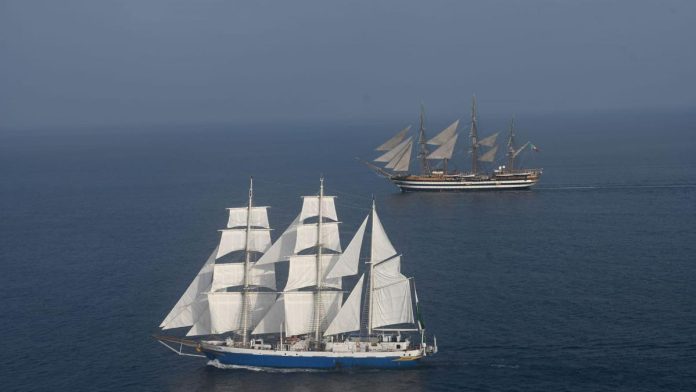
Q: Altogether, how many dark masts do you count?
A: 3